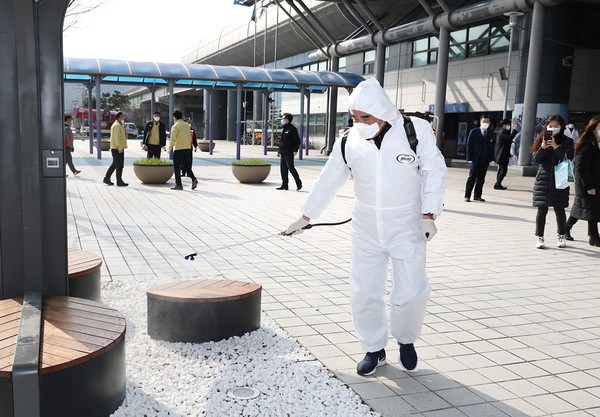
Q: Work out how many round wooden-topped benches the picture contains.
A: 3